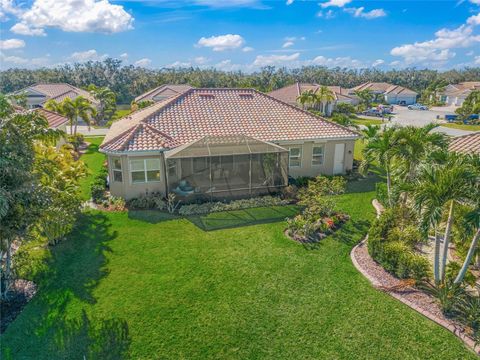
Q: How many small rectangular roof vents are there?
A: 2